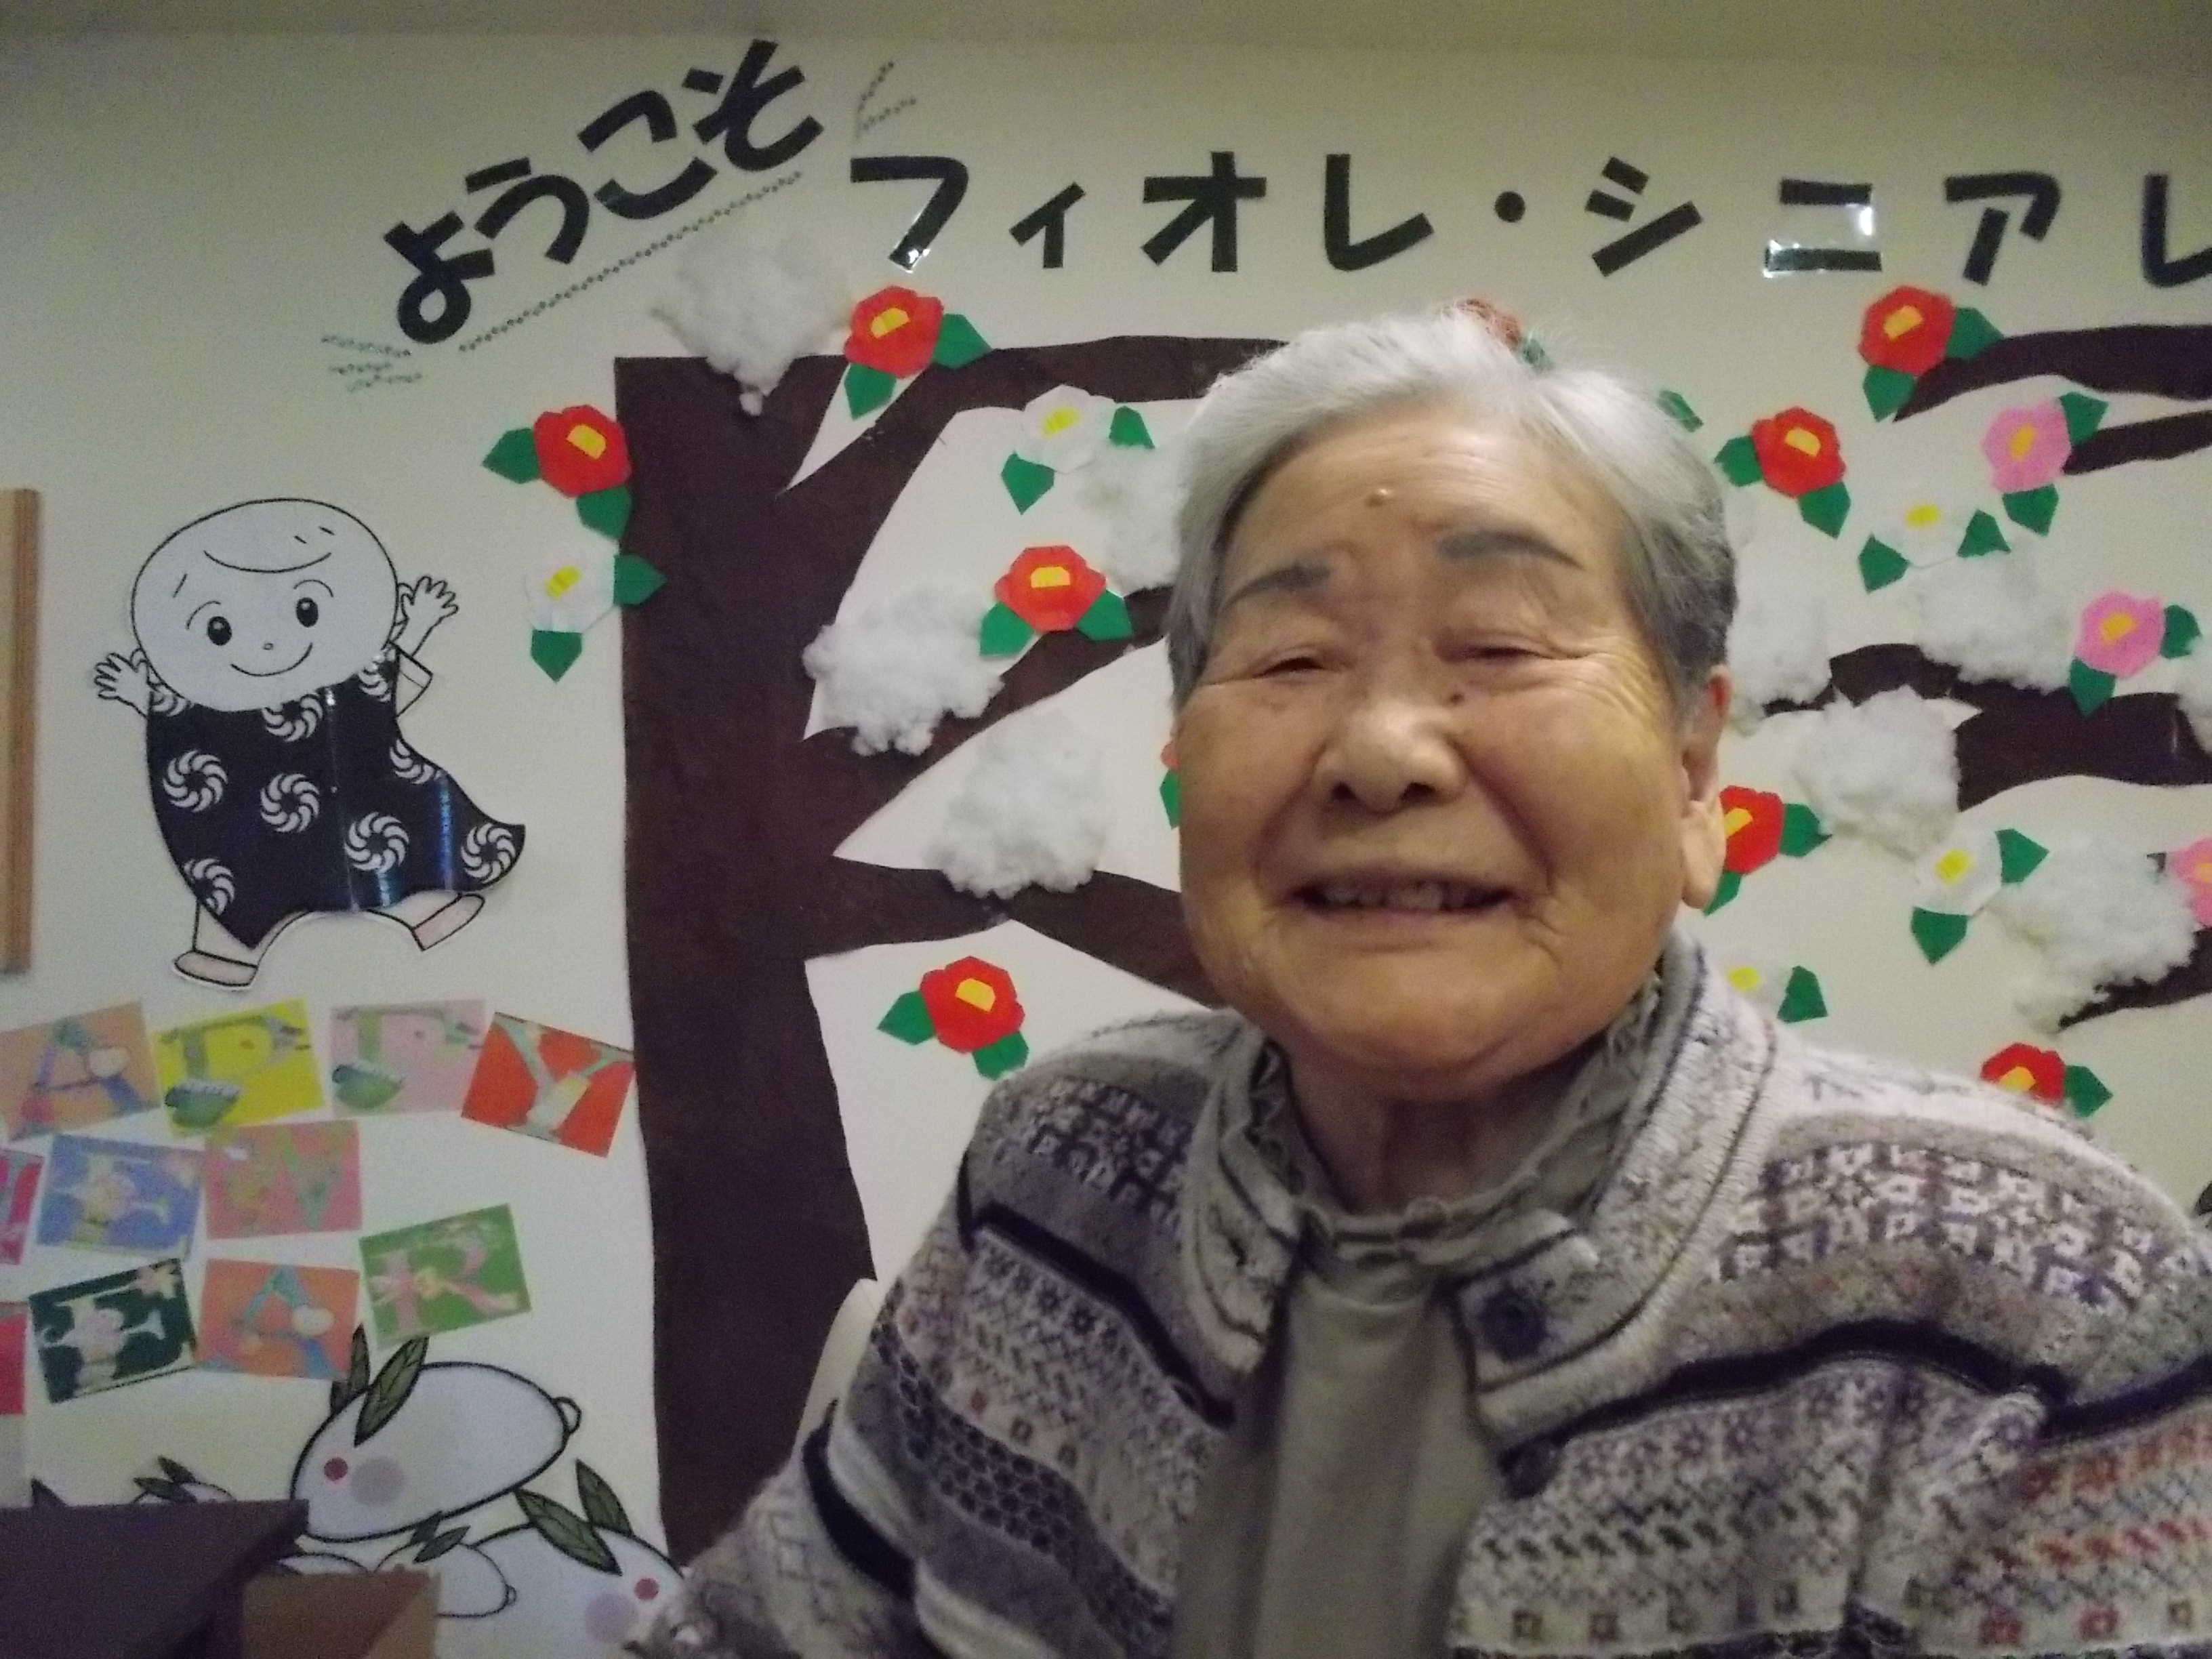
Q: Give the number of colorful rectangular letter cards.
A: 11